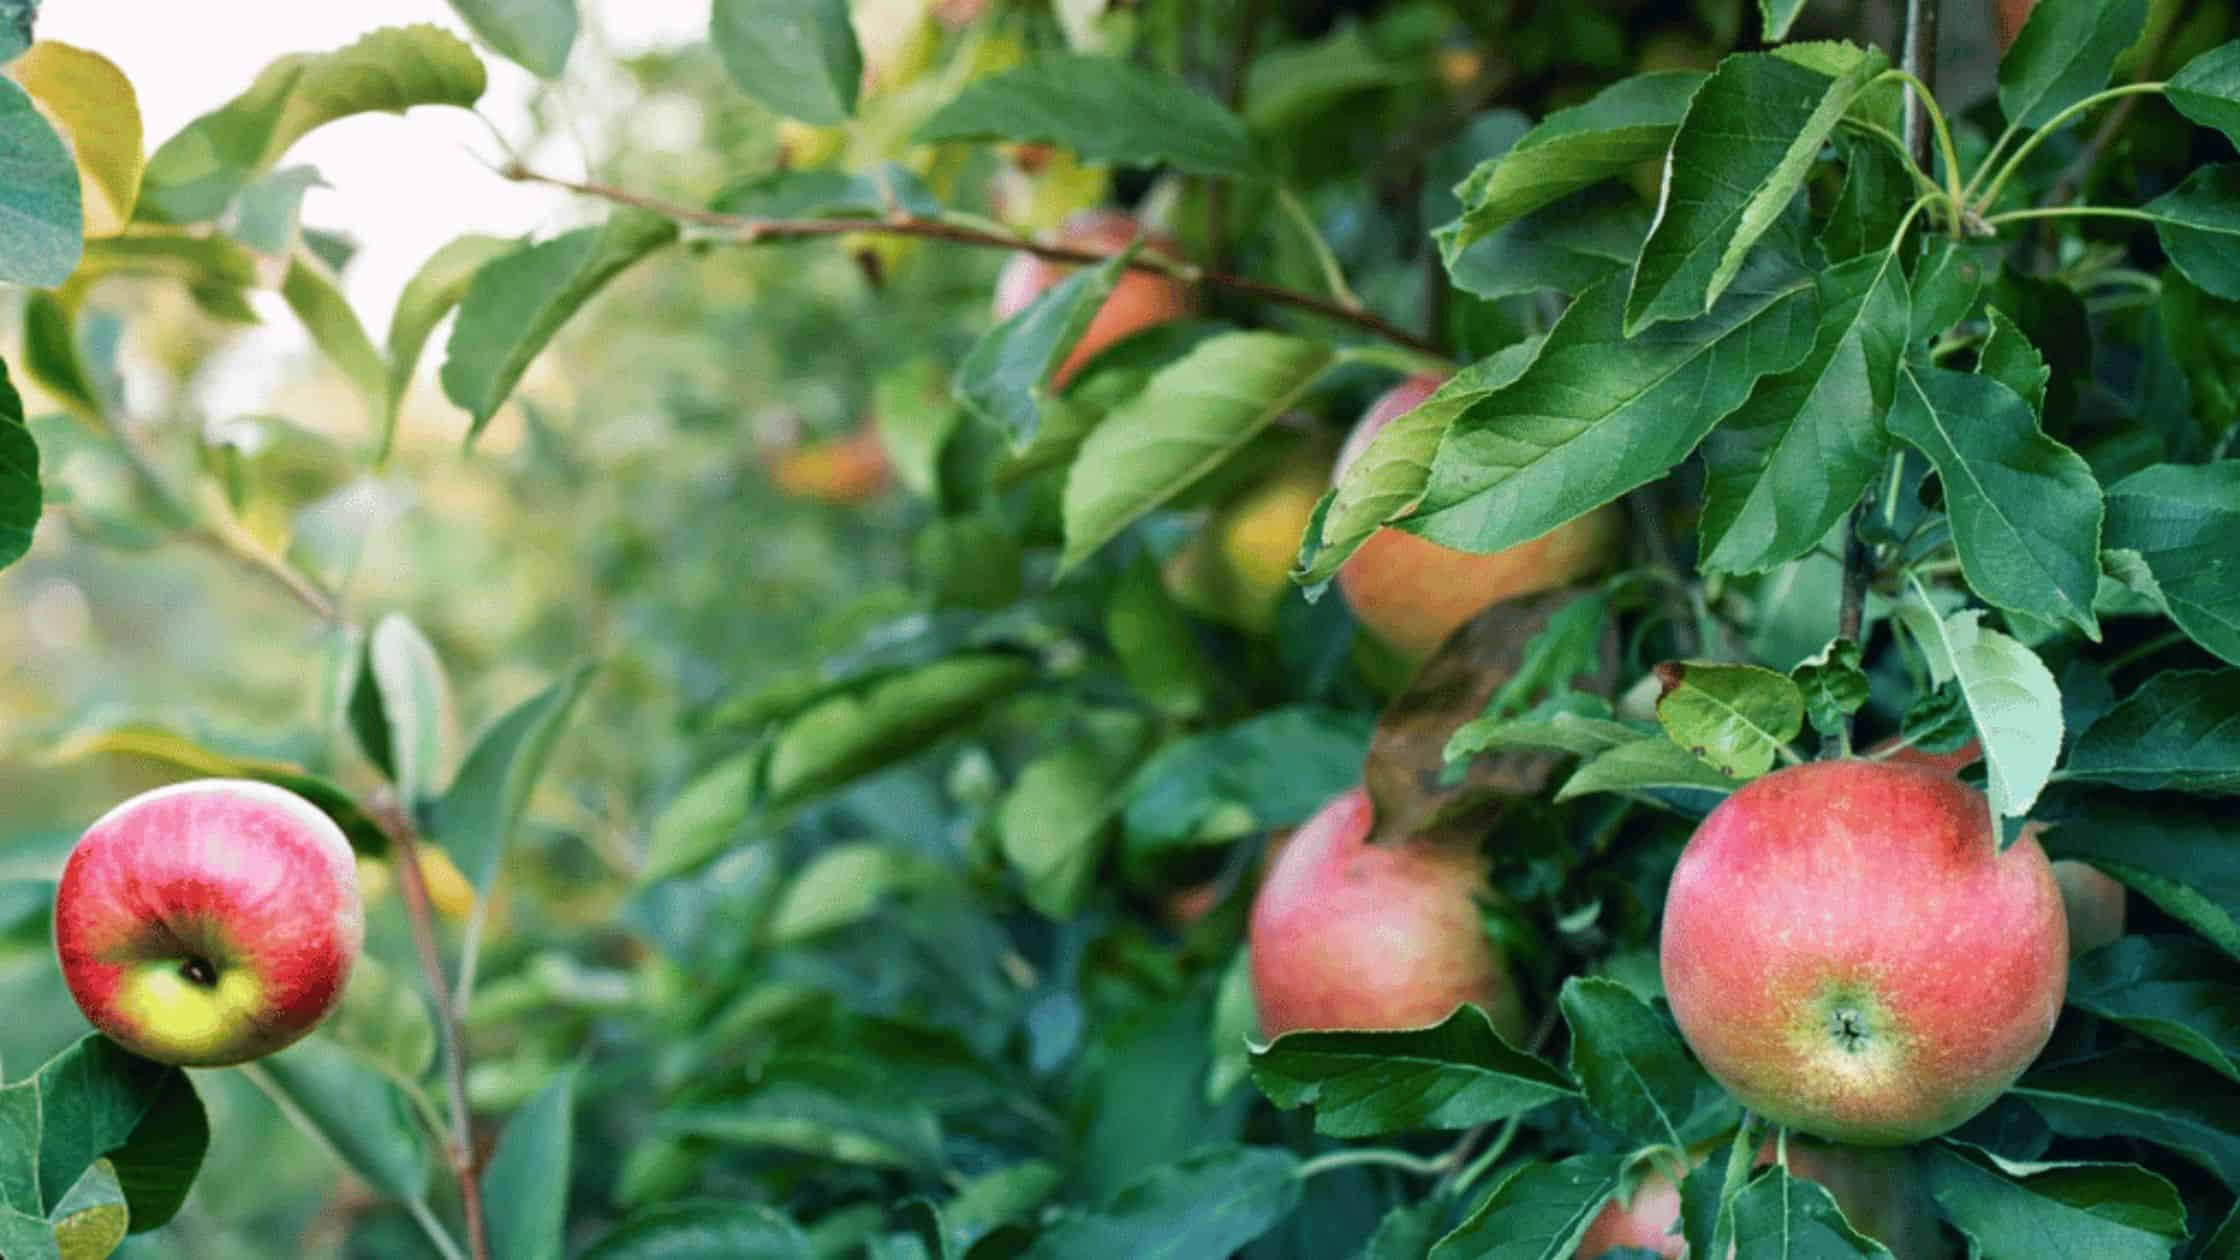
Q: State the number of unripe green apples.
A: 0